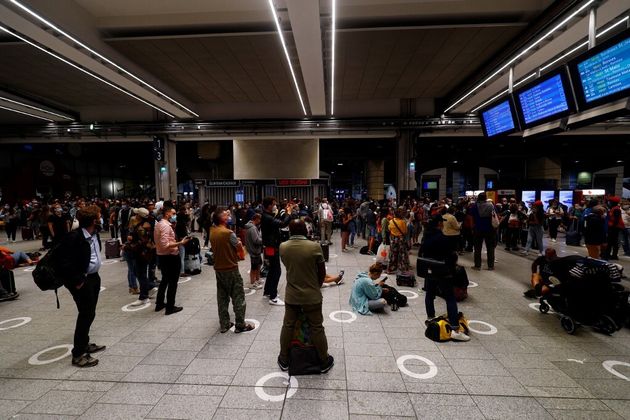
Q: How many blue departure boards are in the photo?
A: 3